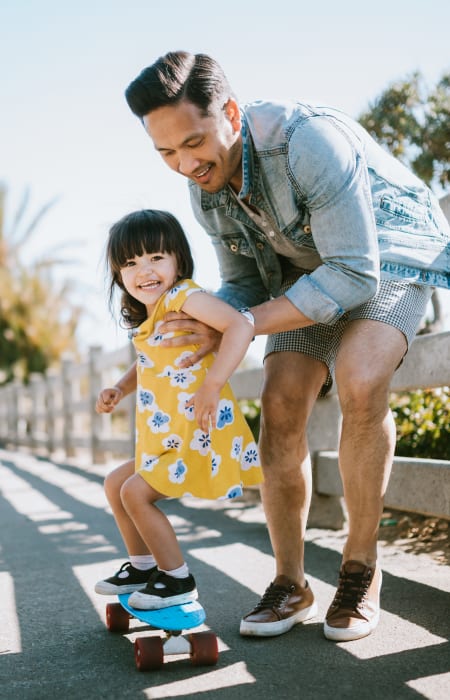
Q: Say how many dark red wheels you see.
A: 3